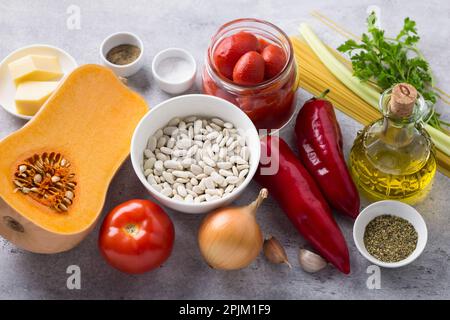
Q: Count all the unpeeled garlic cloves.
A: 2